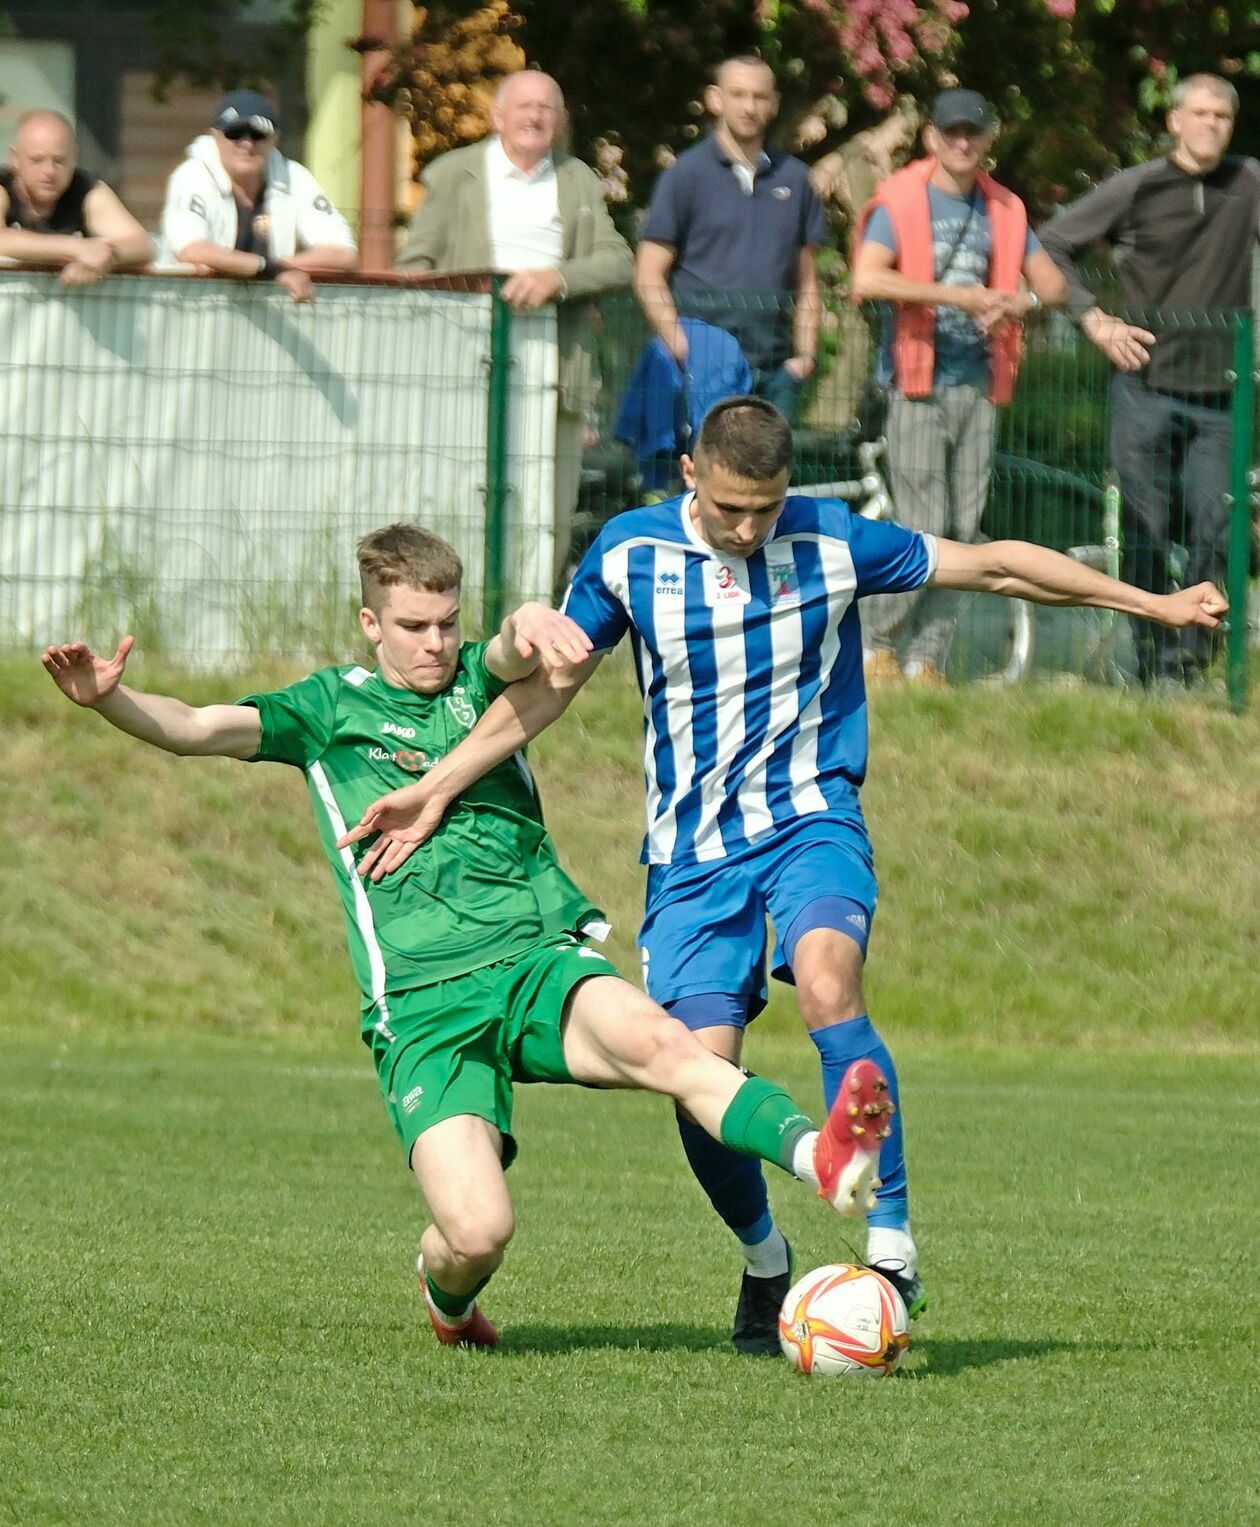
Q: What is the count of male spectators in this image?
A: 6